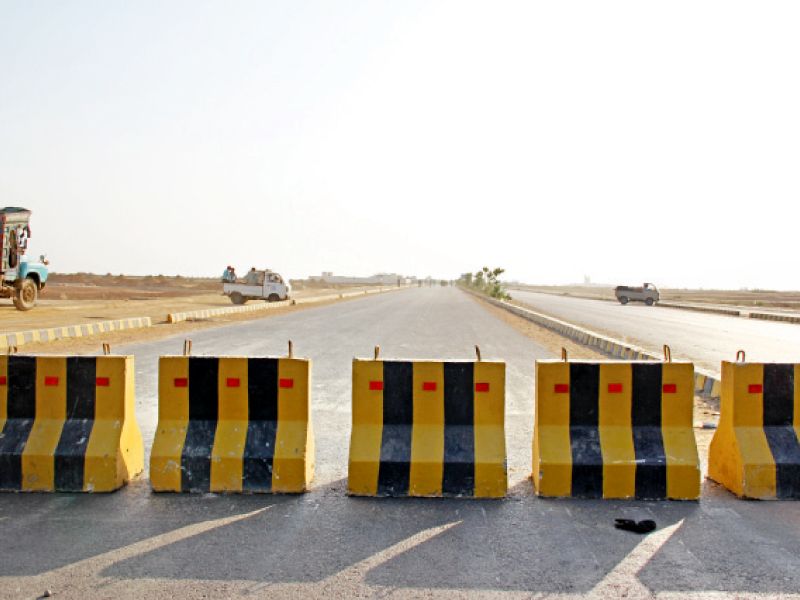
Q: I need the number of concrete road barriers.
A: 5